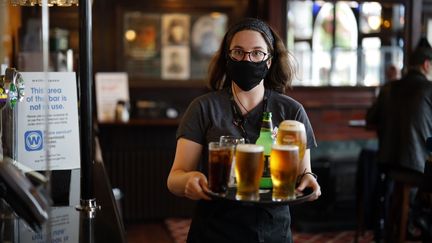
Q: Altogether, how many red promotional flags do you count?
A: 0